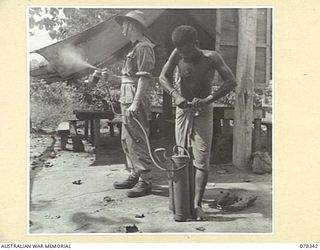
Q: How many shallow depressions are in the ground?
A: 1